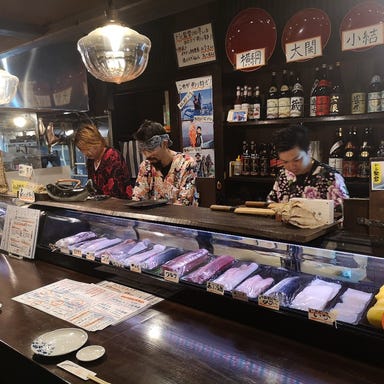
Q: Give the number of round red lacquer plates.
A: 3